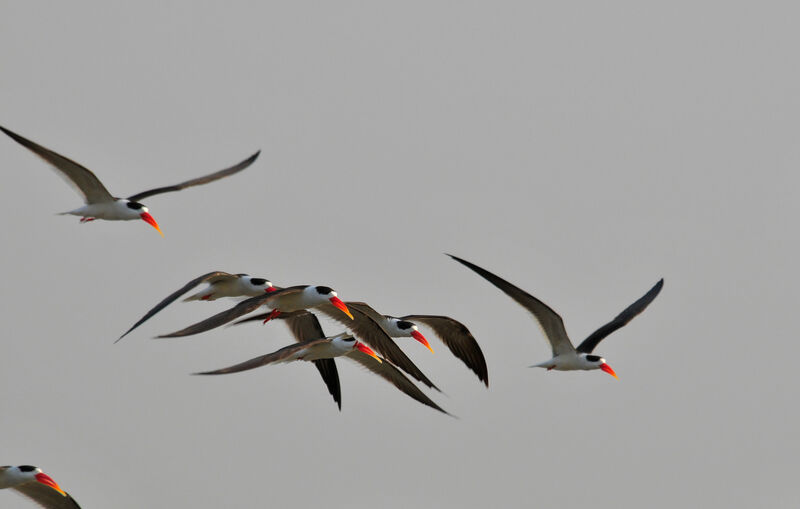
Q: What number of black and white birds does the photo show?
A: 7